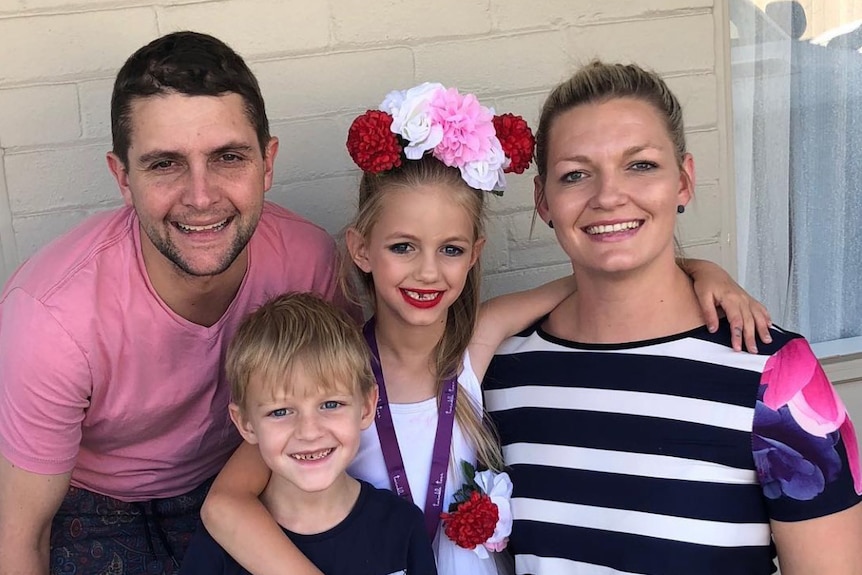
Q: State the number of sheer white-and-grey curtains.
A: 1